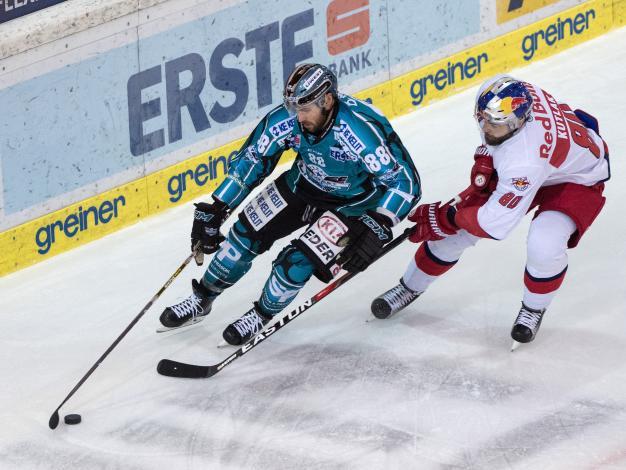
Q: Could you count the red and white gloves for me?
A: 2